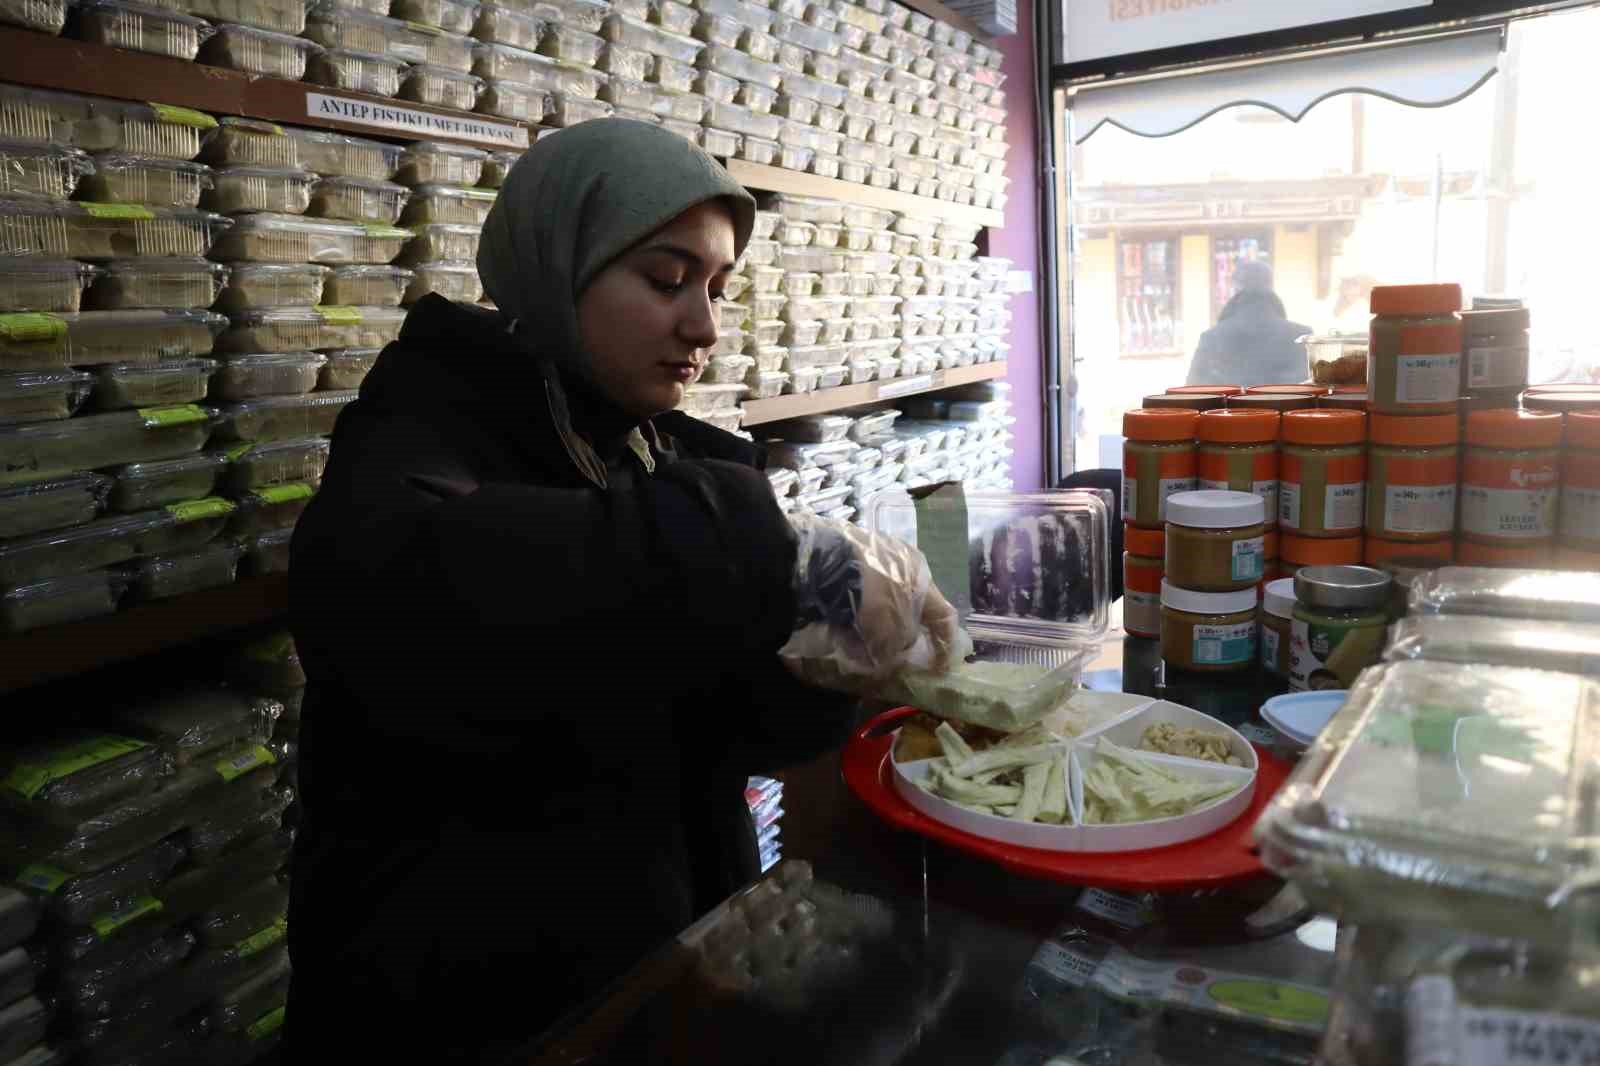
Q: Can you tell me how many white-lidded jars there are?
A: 3